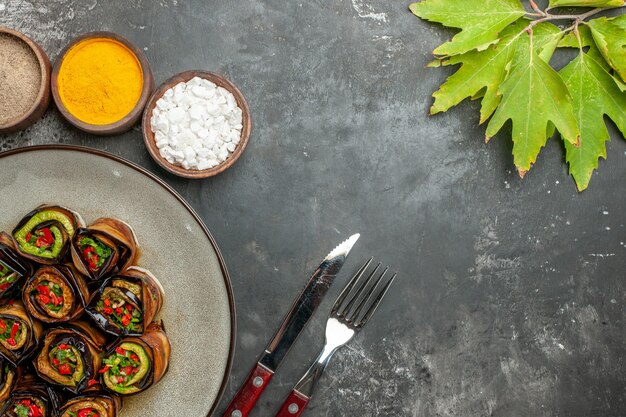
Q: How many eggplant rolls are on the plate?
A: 11